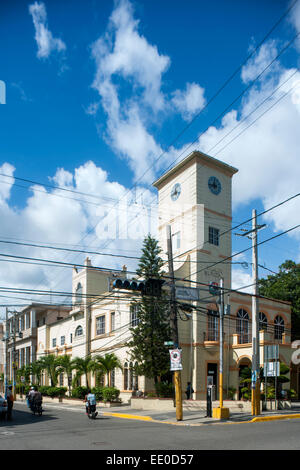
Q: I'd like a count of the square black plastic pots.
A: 0